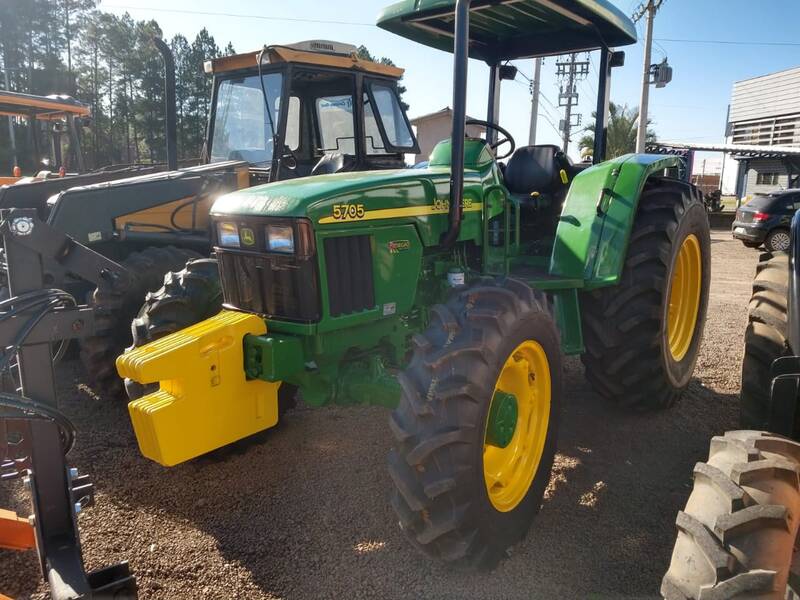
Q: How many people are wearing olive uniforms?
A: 0